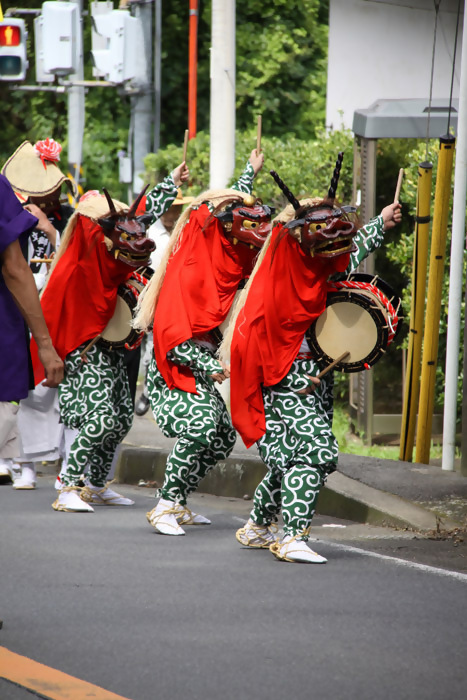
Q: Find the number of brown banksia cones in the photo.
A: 0